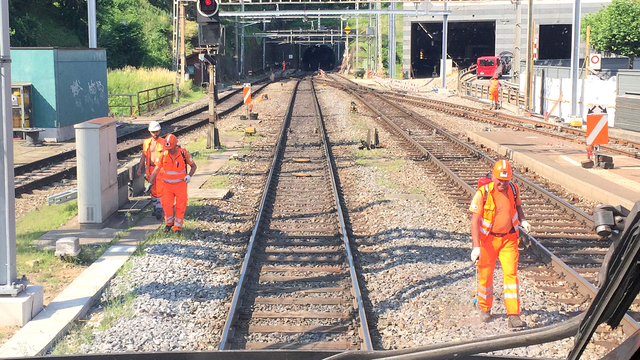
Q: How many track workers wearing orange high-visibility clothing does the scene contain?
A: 4